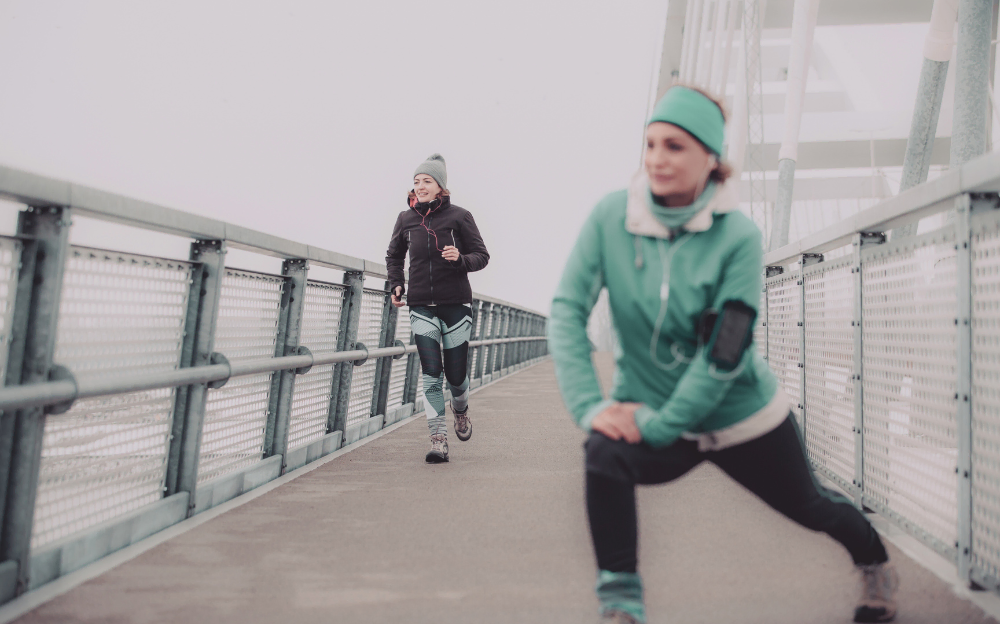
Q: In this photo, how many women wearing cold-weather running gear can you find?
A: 2